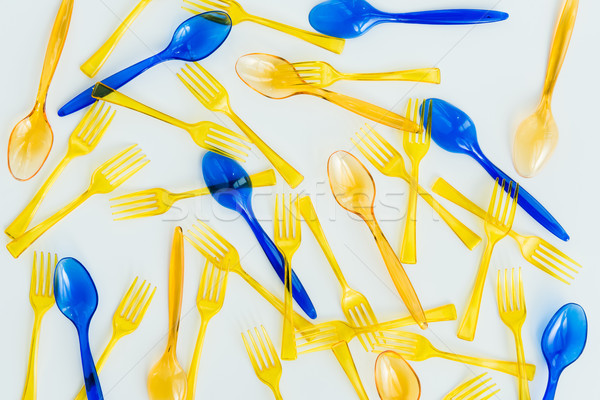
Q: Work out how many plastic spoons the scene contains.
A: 12